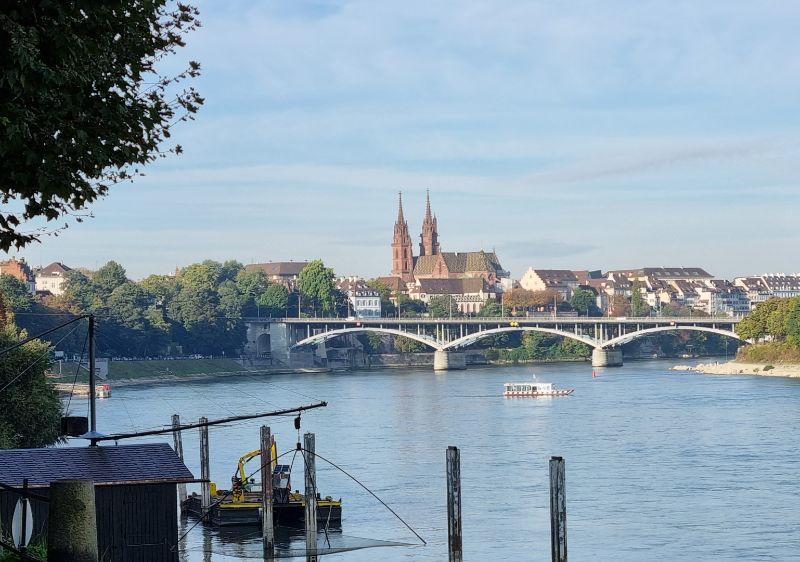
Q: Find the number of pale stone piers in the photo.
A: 2